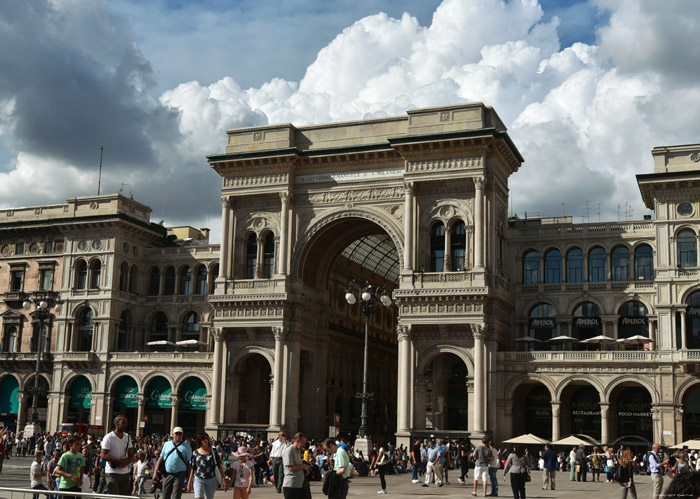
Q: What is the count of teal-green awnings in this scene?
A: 5